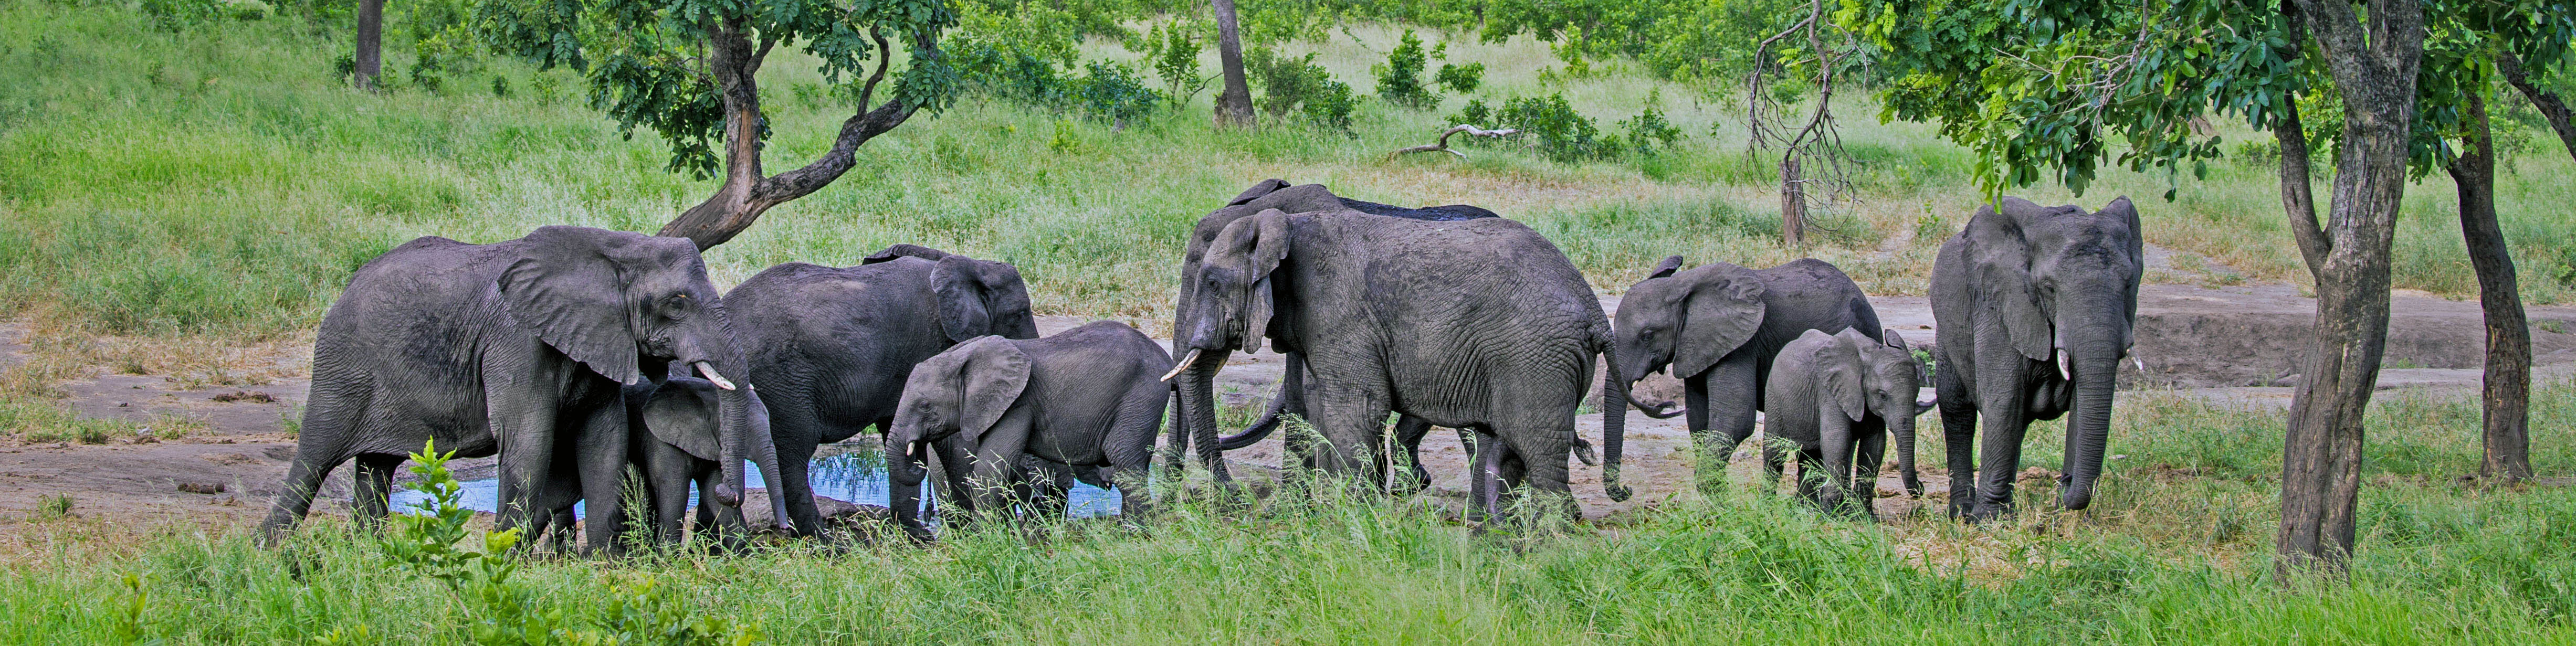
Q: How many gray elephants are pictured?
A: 9